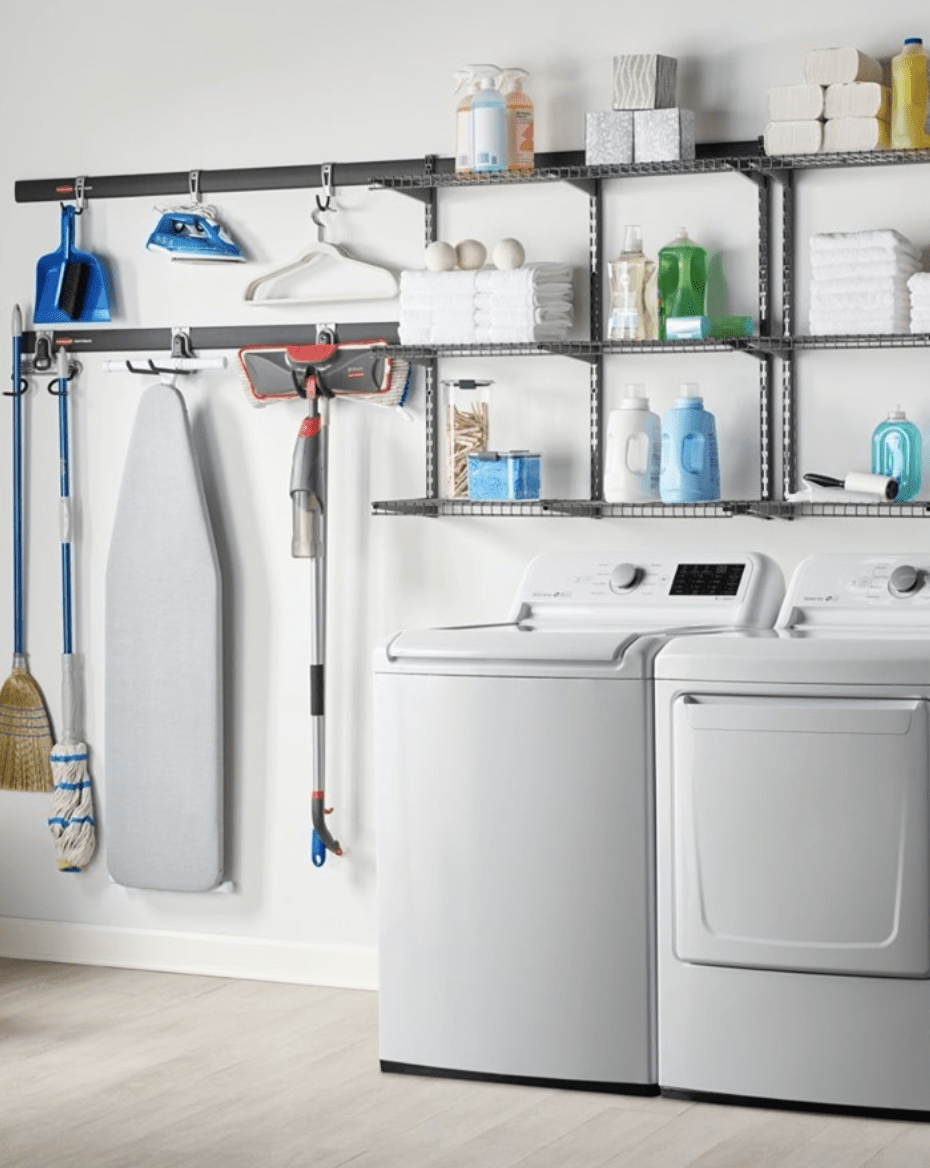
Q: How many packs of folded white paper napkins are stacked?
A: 5